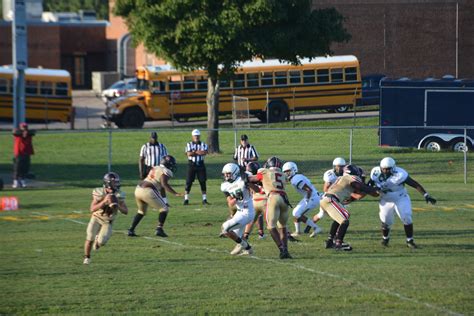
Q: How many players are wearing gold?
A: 5